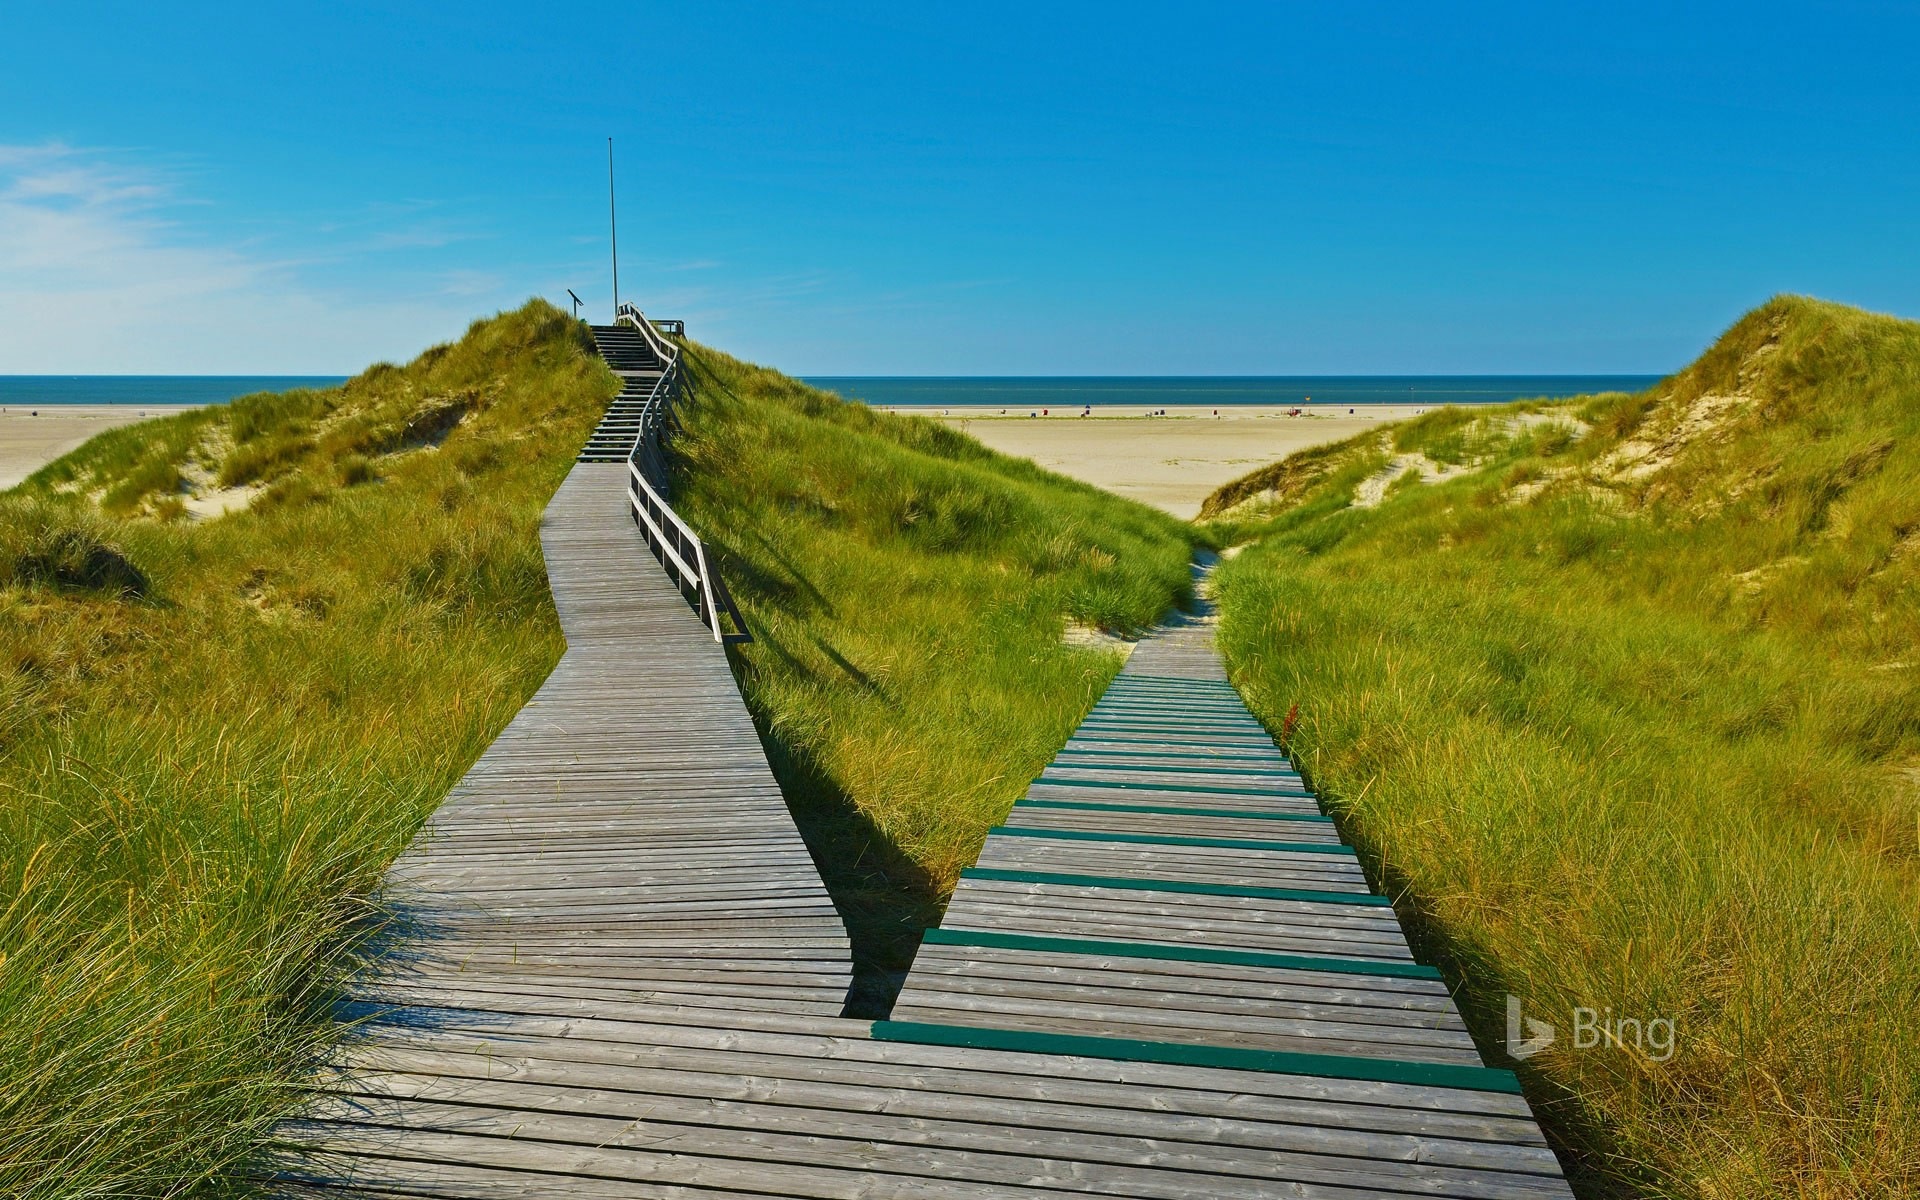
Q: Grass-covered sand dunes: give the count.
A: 2